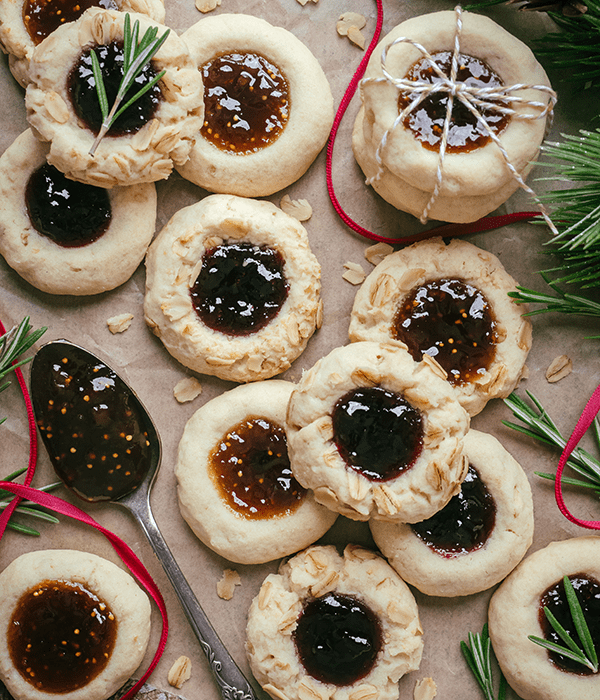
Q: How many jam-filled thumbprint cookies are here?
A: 13